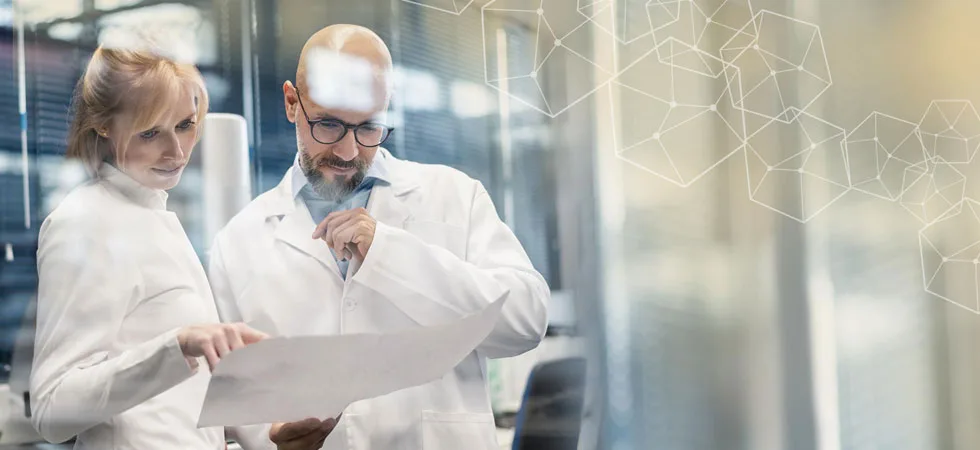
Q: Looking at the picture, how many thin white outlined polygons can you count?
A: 11